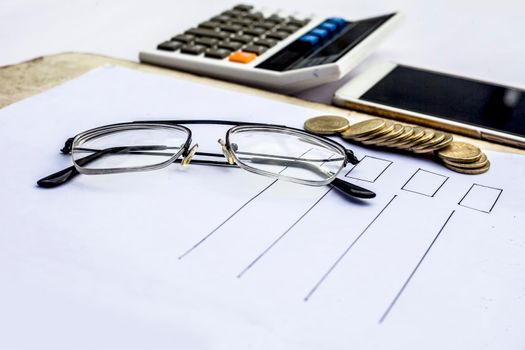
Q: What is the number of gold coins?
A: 12